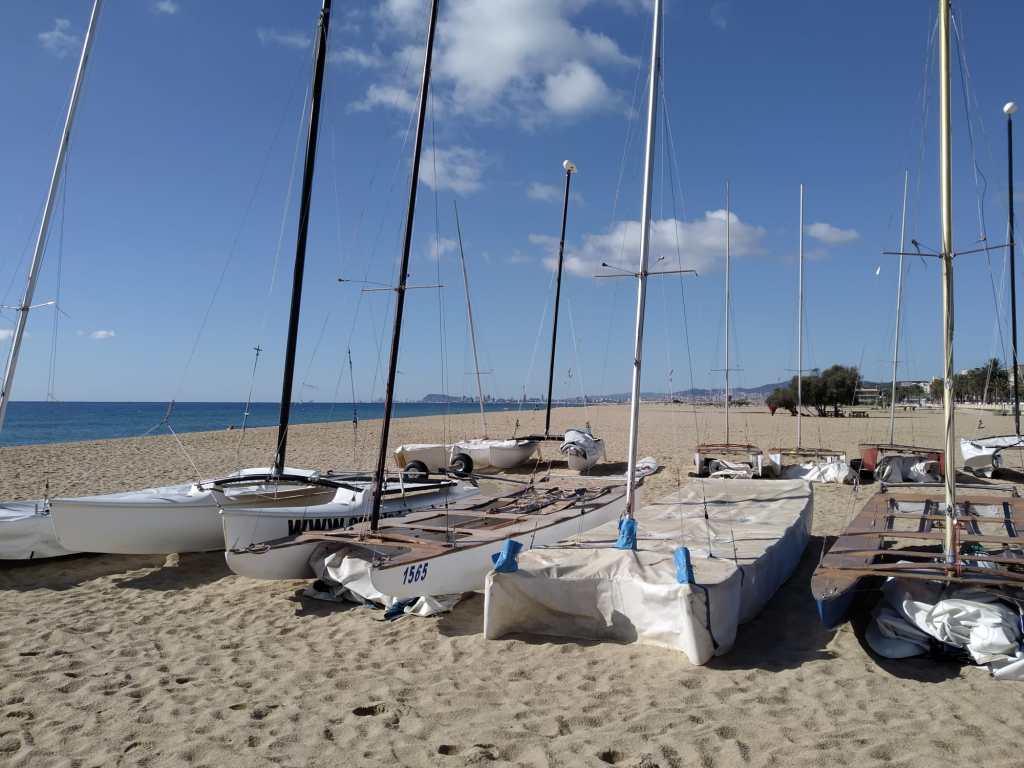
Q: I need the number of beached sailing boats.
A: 11